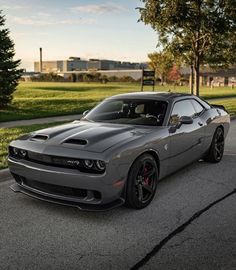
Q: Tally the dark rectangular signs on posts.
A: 1